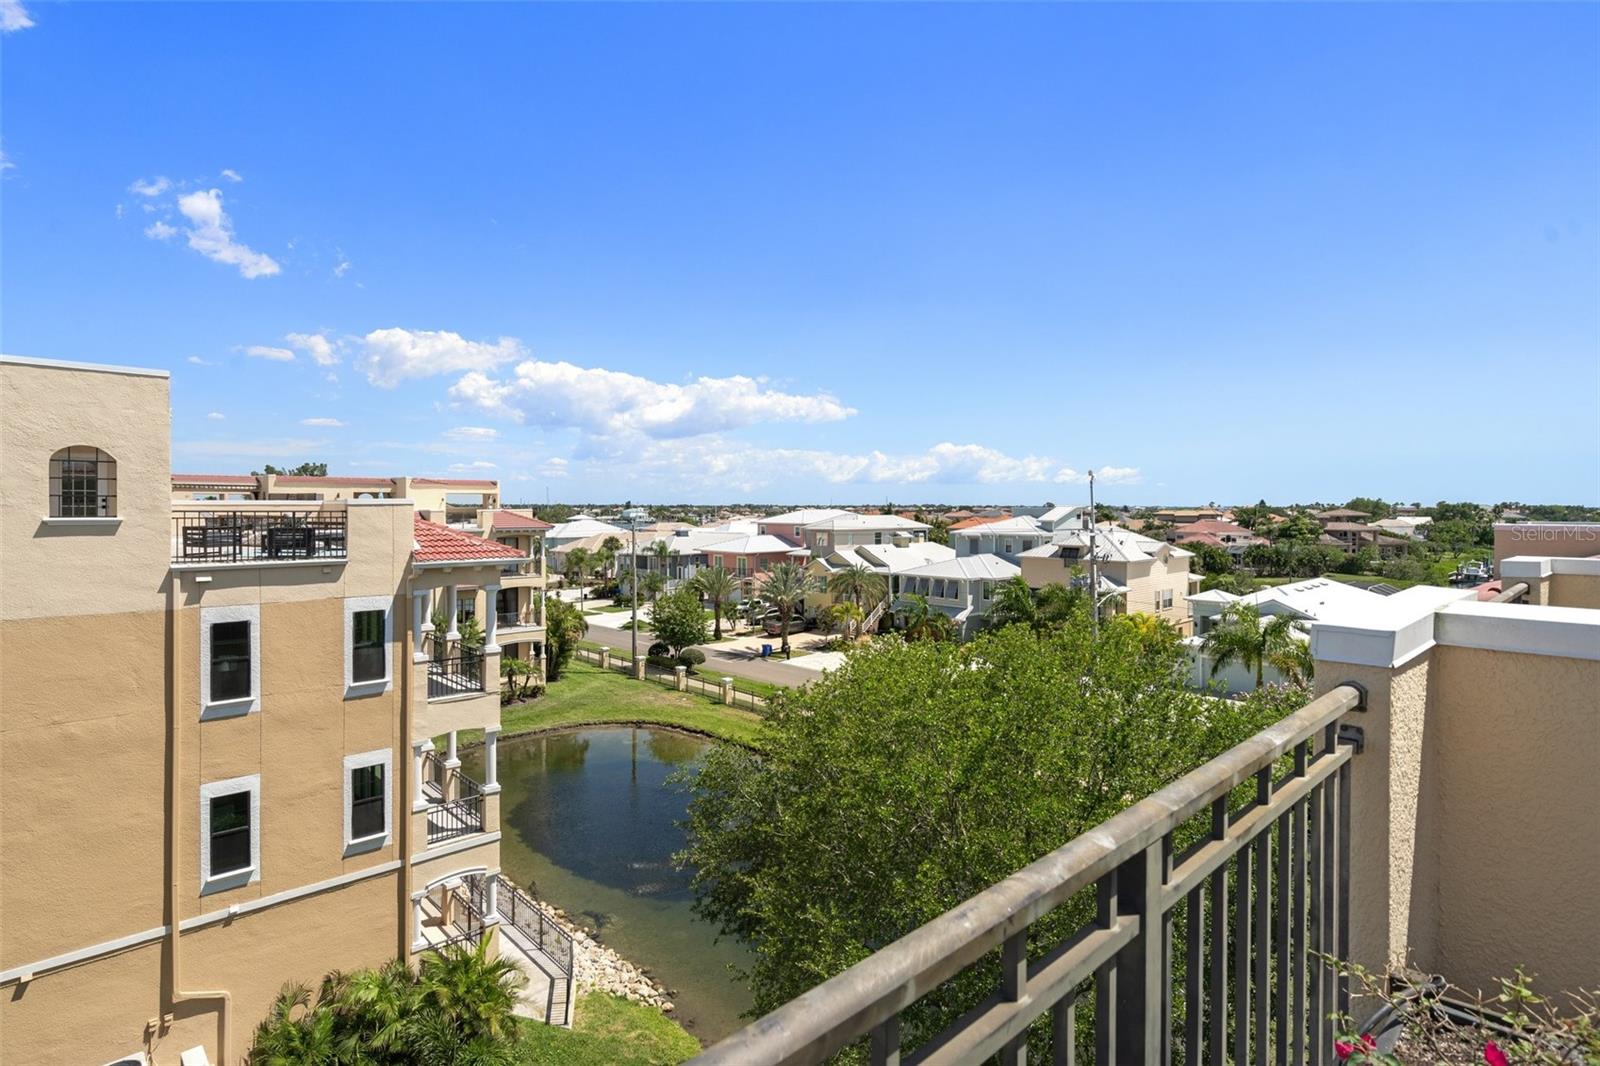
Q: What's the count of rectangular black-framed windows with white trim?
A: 4